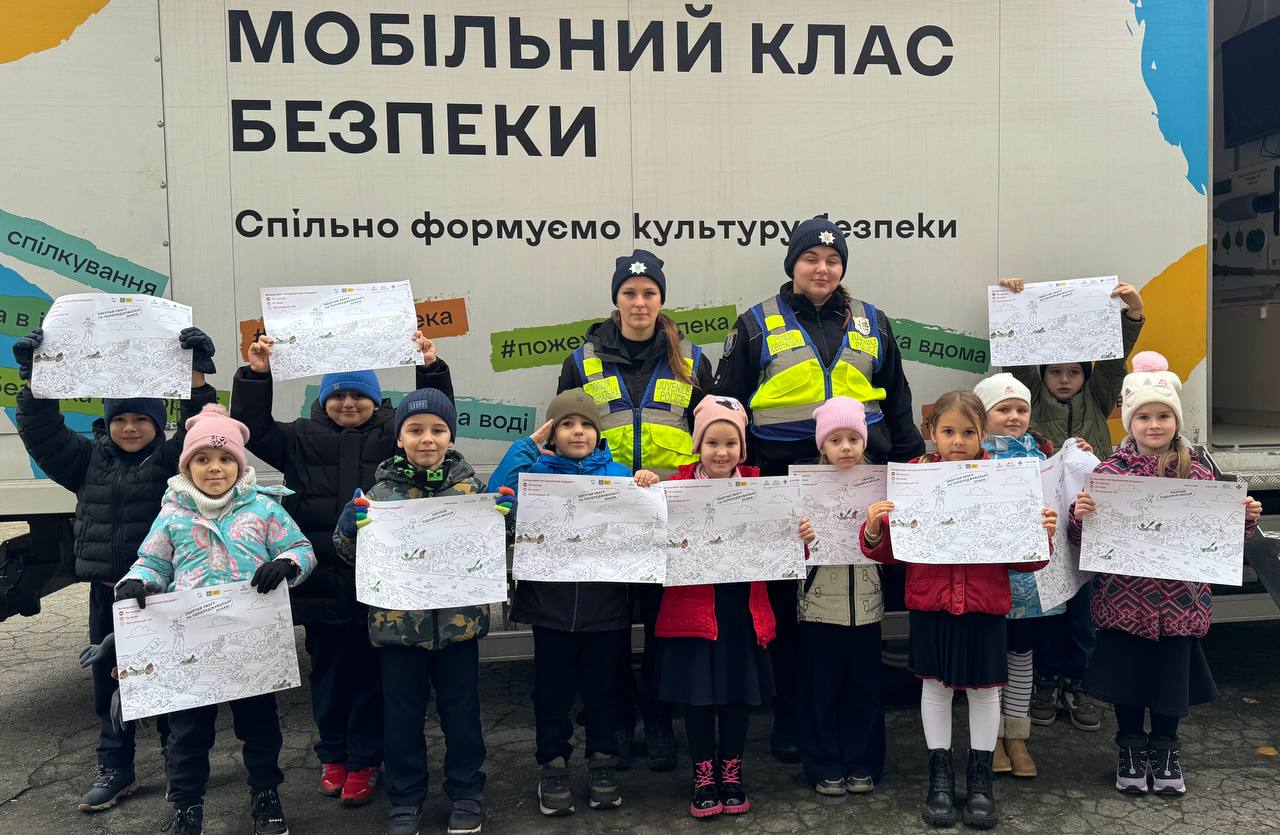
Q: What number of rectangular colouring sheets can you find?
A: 11